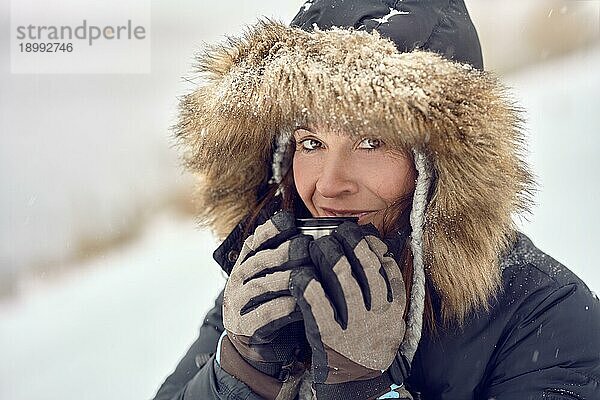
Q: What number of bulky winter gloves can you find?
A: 2